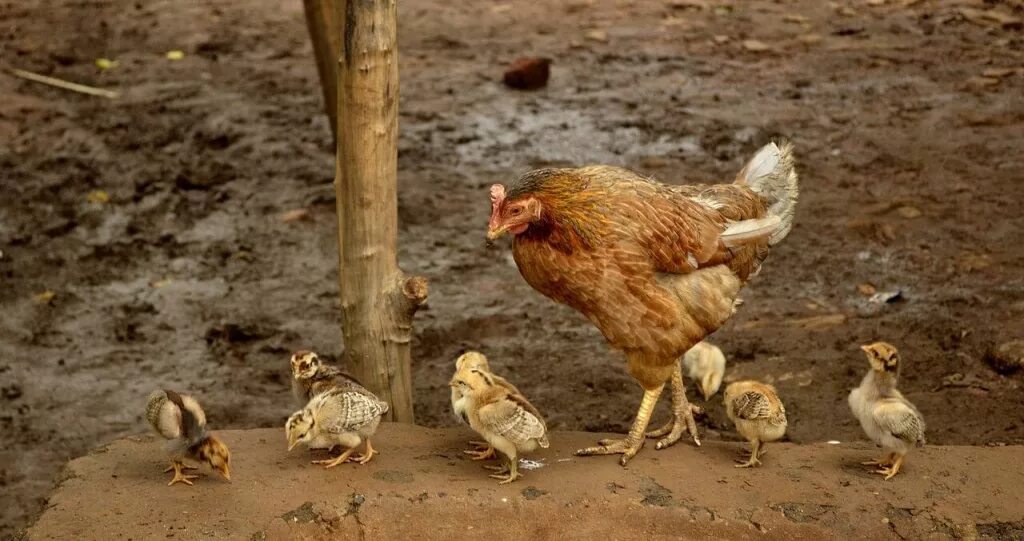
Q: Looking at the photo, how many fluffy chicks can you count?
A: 8